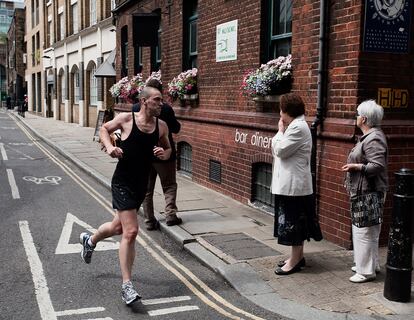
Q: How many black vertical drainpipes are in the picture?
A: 1